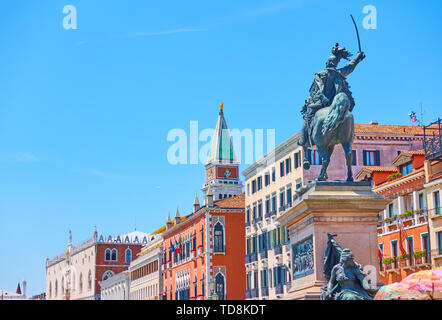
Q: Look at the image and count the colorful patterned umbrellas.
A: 2